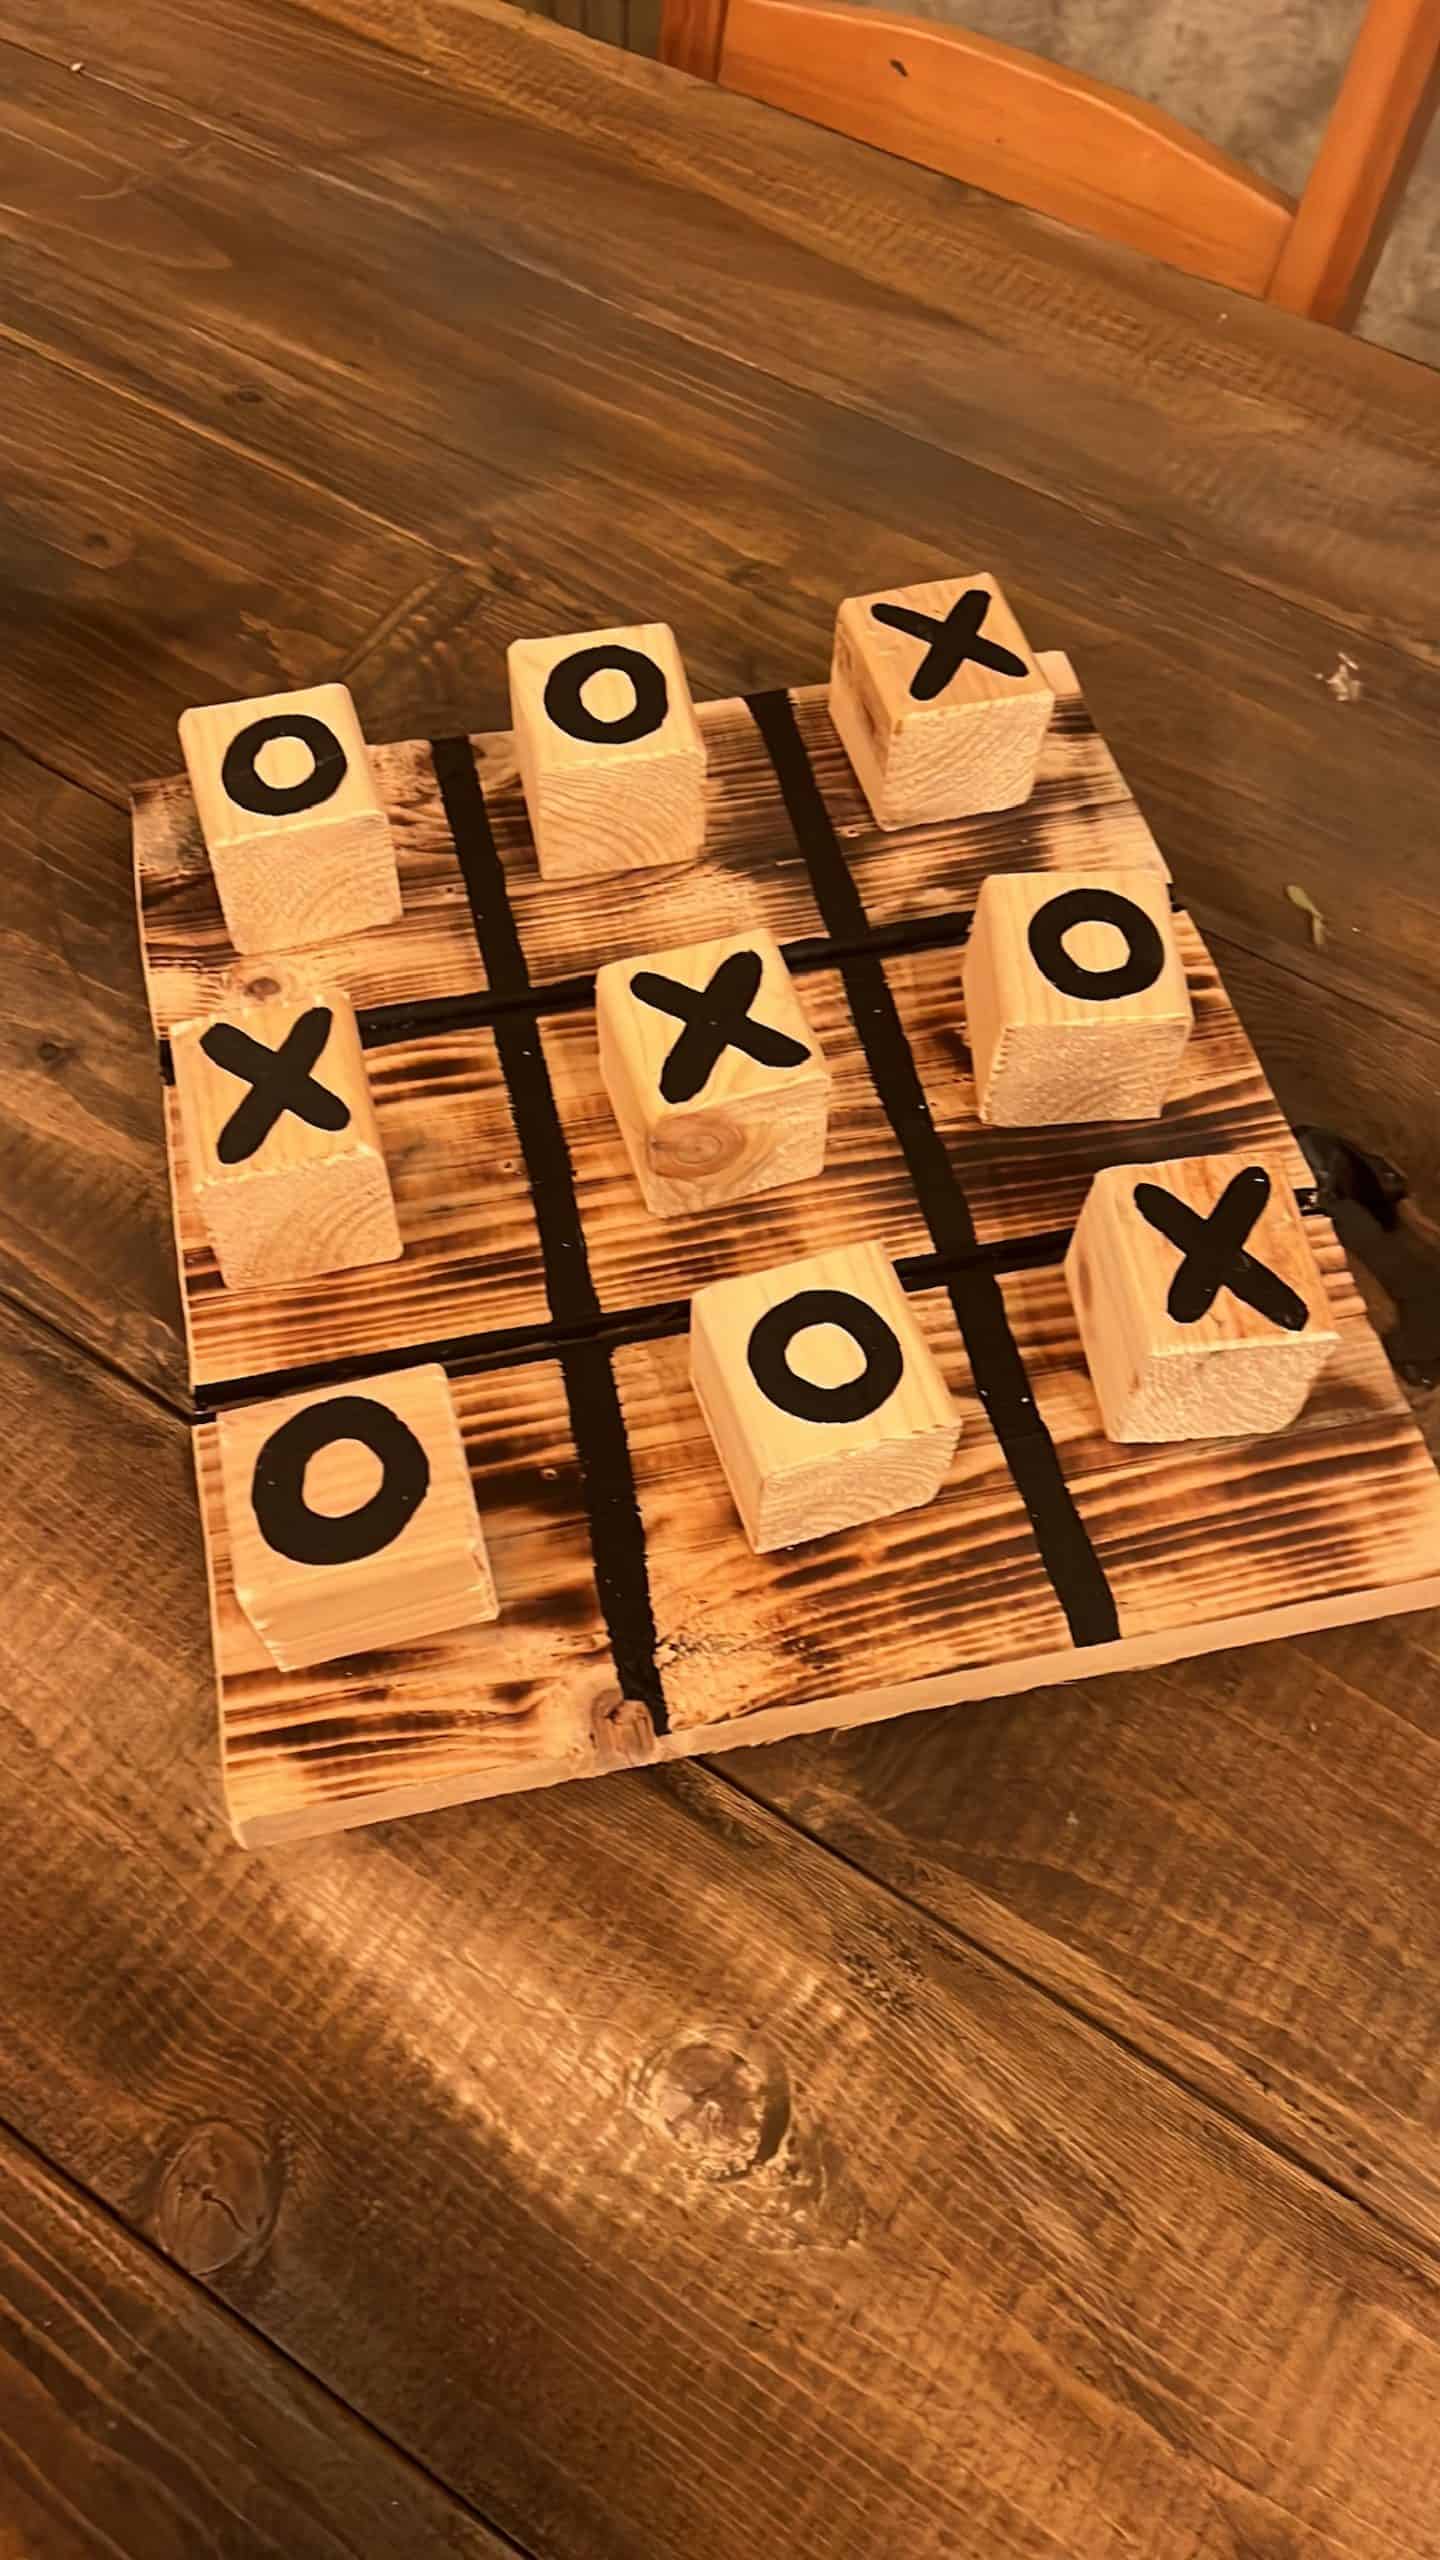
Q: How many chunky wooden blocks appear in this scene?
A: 9